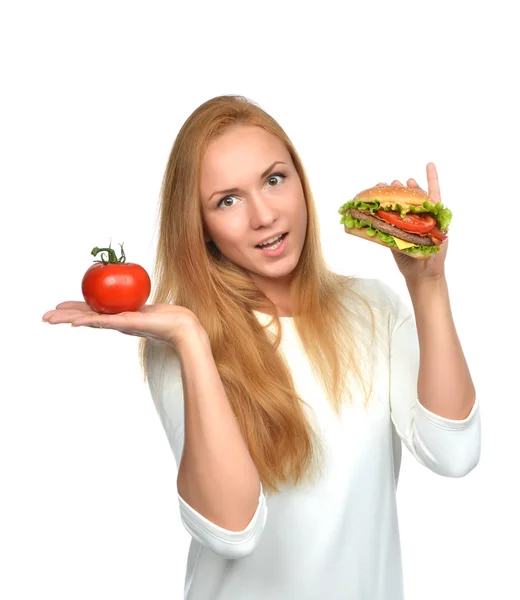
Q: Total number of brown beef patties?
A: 1